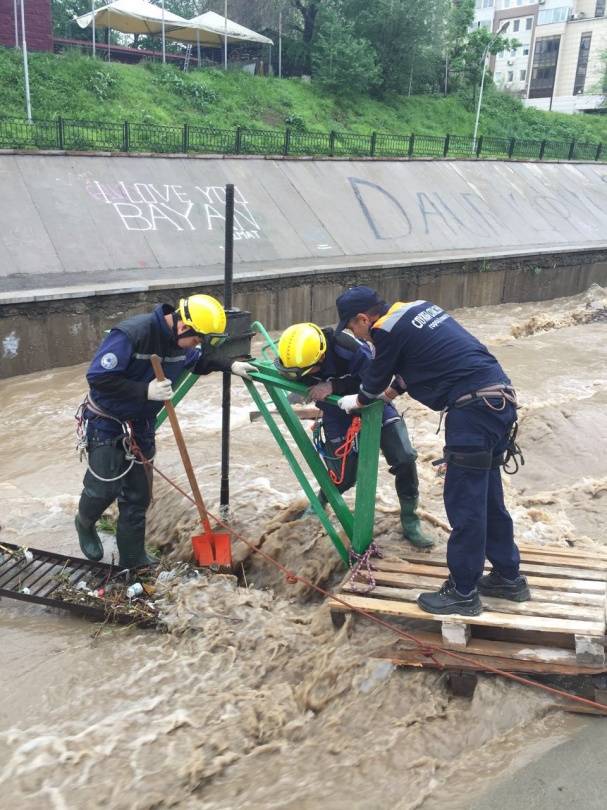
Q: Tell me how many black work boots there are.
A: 2